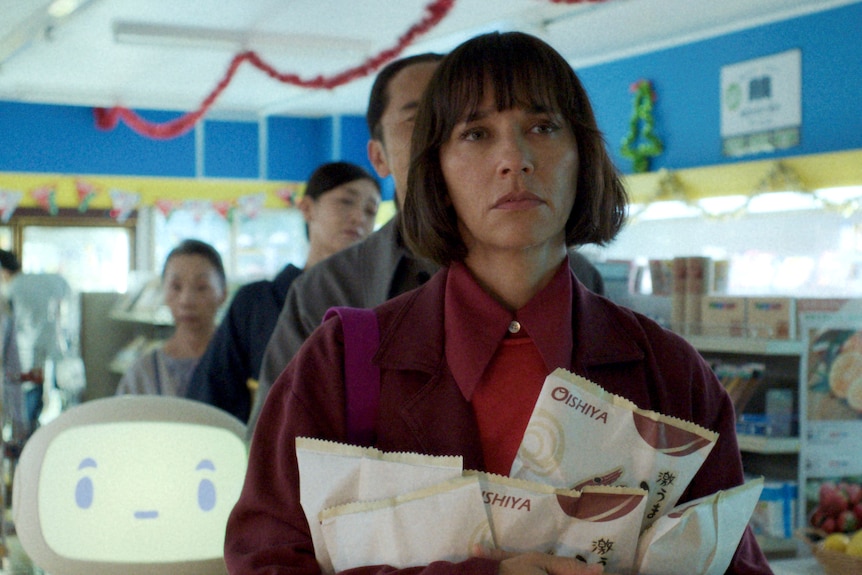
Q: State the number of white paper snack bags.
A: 5